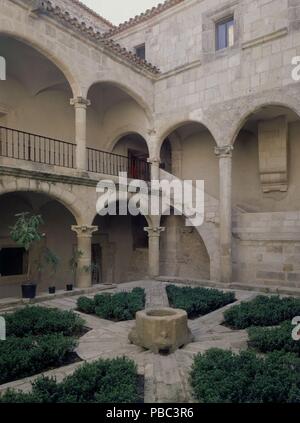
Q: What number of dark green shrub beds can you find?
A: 8